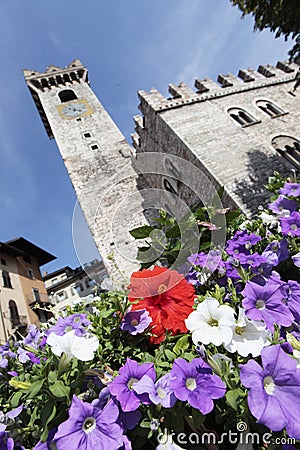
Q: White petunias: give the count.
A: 3